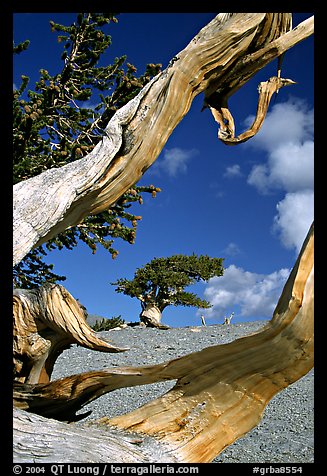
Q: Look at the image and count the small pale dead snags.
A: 2